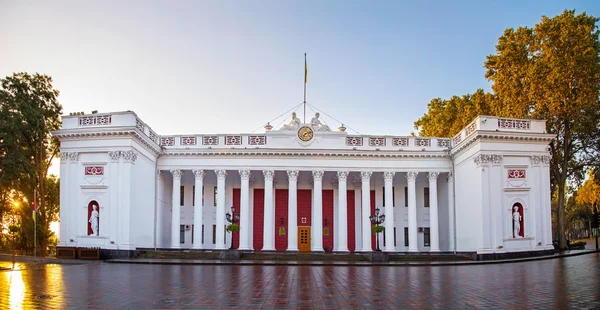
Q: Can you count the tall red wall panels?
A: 7